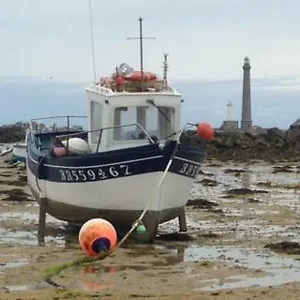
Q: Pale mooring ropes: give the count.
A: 1